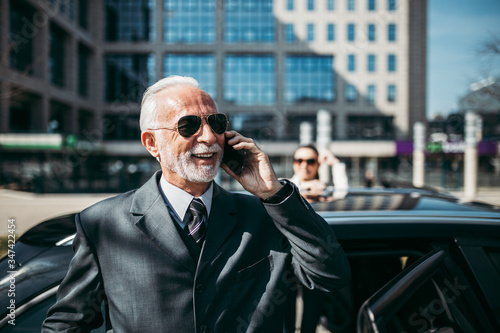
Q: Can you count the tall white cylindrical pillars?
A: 4